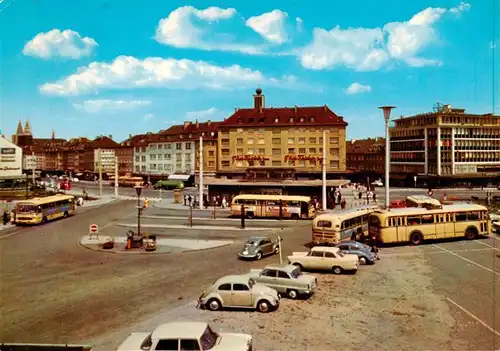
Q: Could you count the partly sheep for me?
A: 0